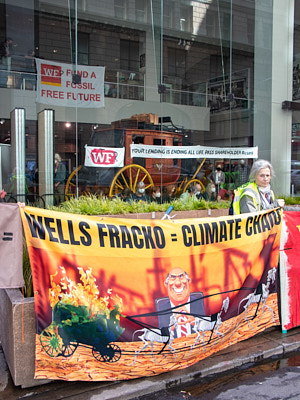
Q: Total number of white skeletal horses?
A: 3